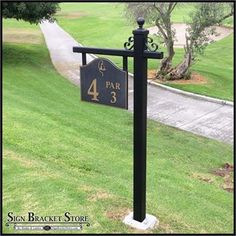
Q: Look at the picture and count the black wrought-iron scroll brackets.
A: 2